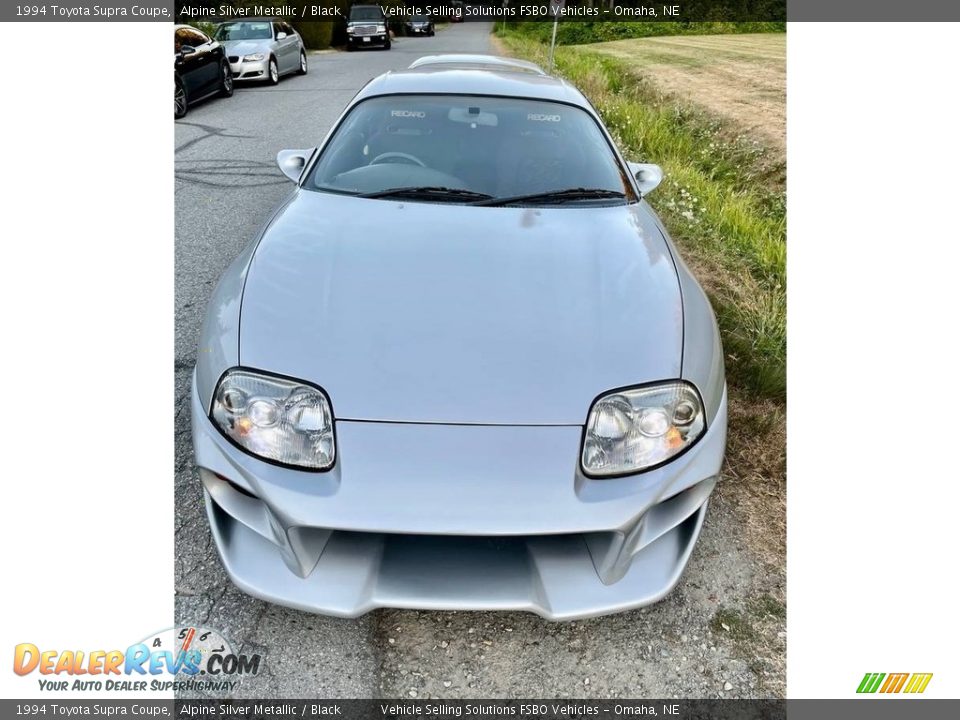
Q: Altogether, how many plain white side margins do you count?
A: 2